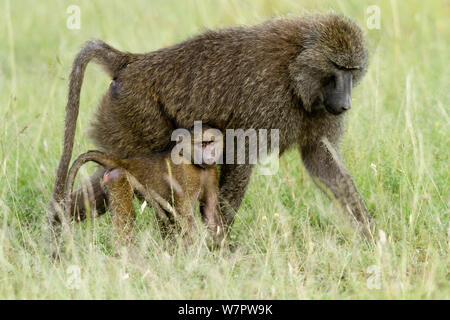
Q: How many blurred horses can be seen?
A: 0